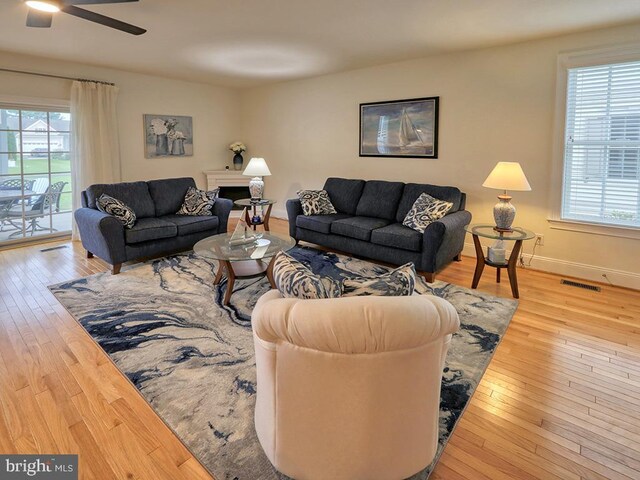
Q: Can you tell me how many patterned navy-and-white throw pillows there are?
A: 6